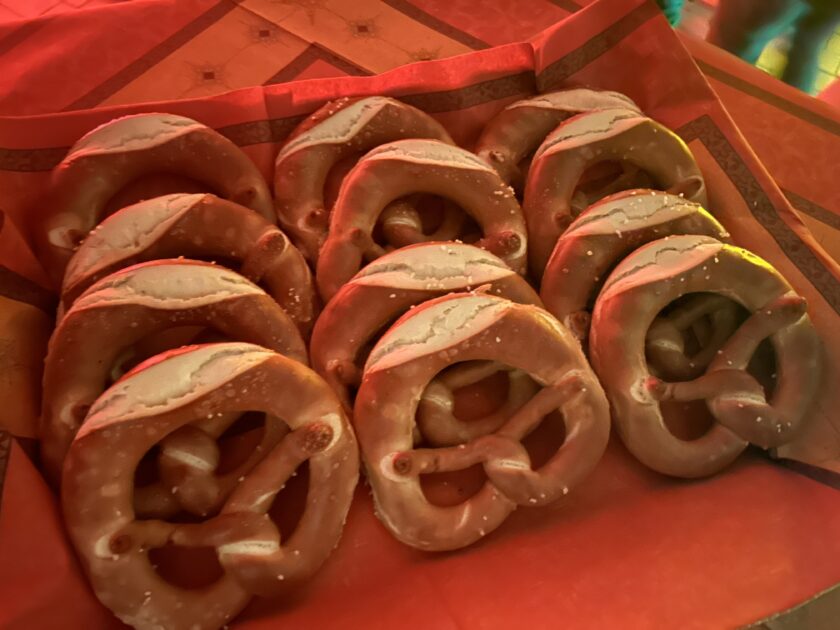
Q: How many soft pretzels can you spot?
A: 12